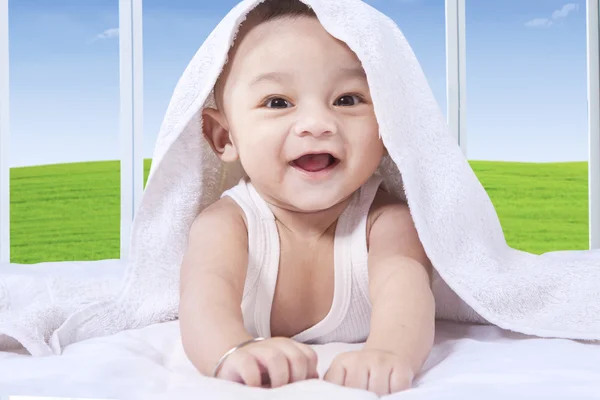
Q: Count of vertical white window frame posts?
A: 4